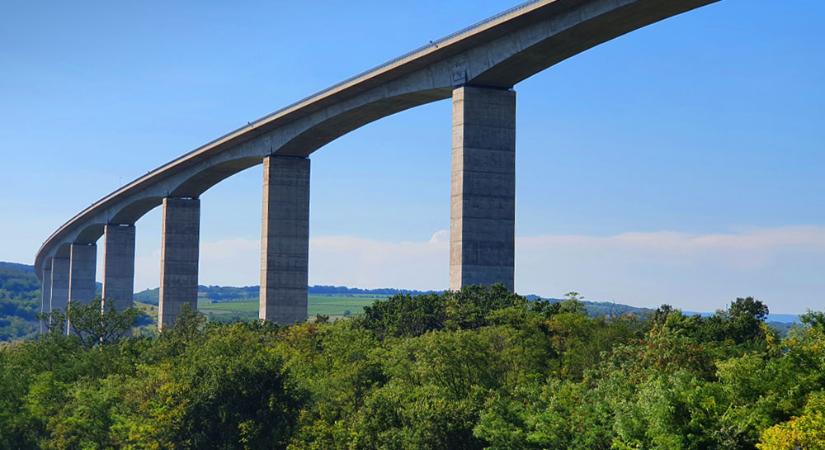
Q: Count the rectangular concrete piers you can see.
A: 7